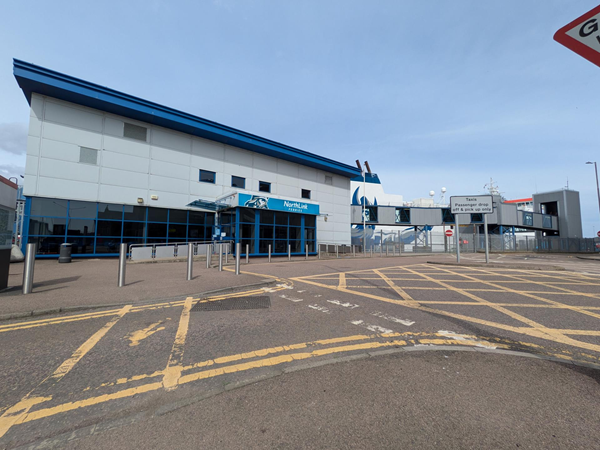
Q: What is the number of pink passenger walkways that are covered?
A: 0